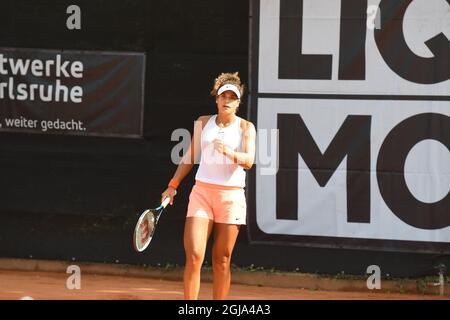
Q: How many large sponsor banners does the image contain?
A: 2